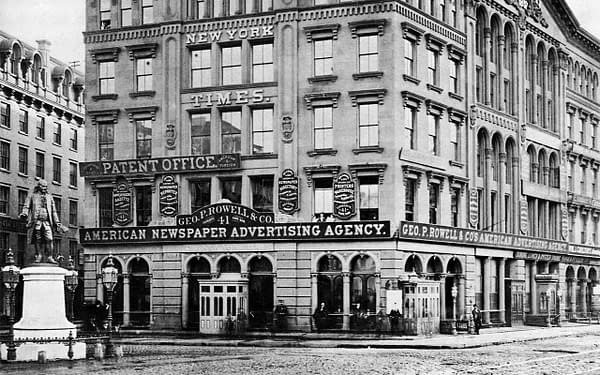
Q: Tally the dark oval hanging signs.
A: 4